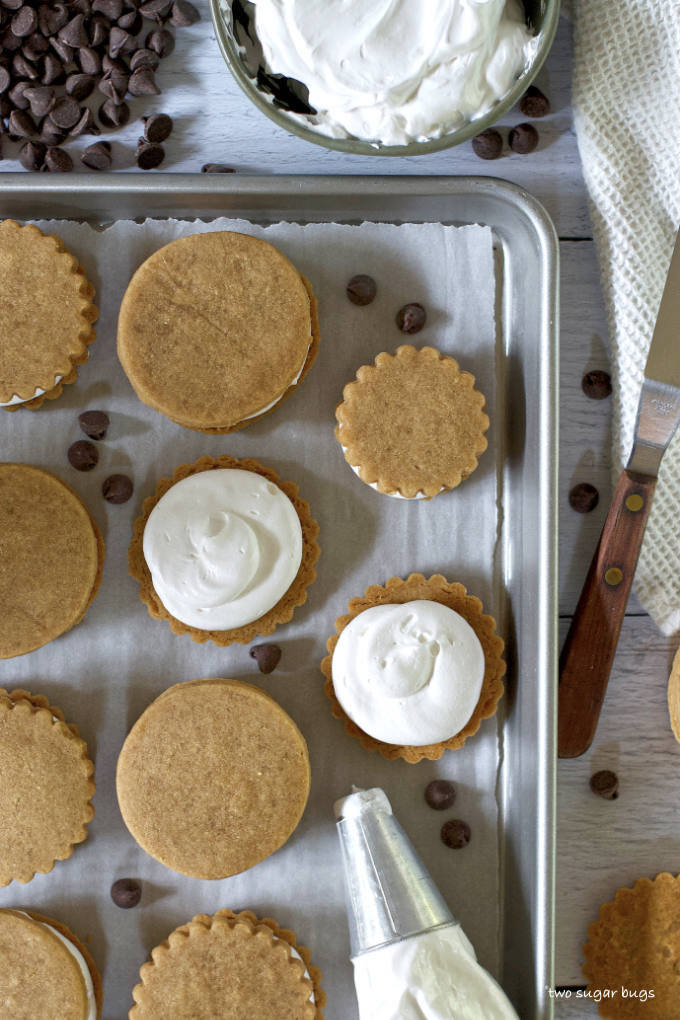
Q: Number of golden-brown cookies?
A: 12